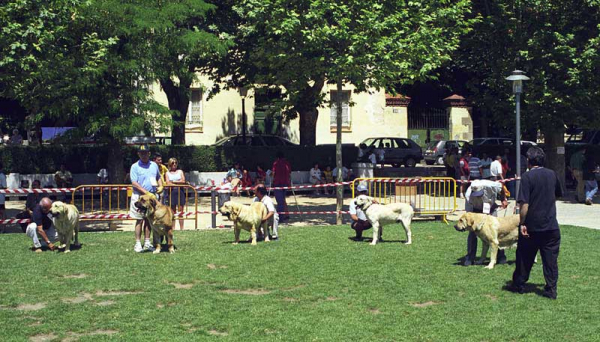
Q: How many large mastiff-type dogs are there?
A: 5